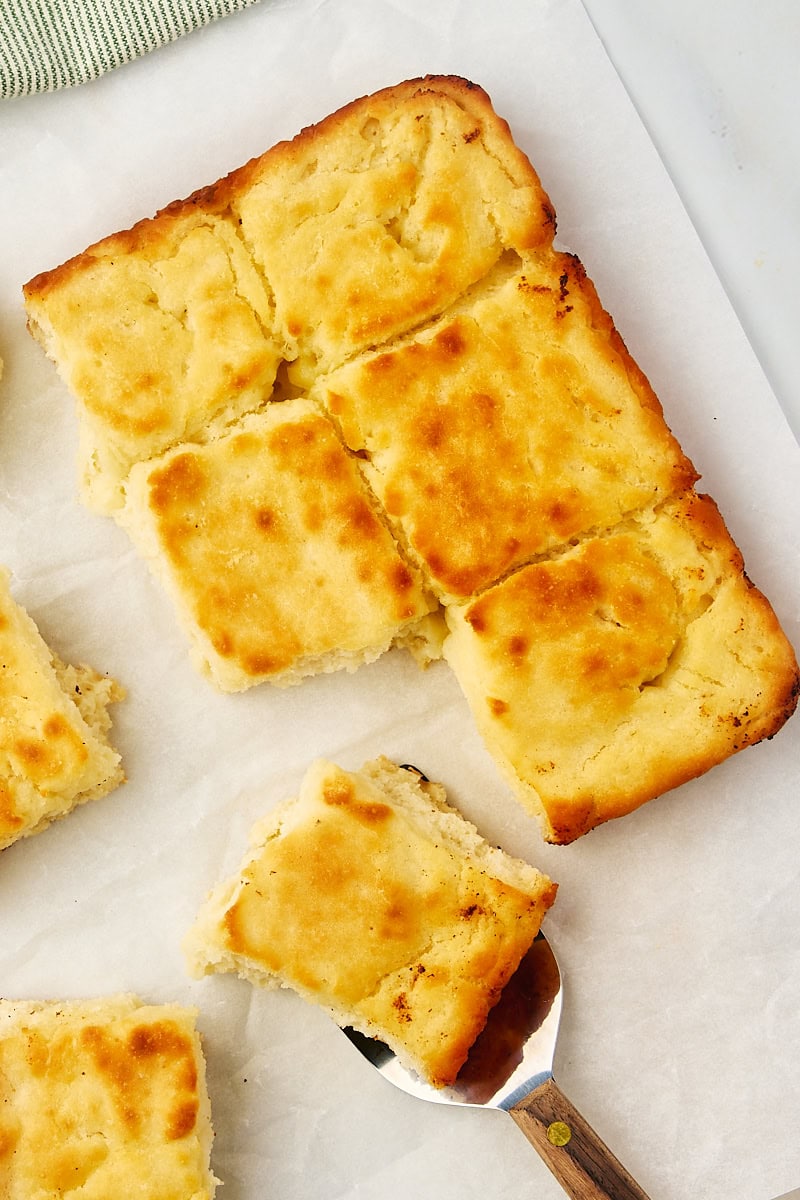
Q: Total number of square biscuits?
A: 8